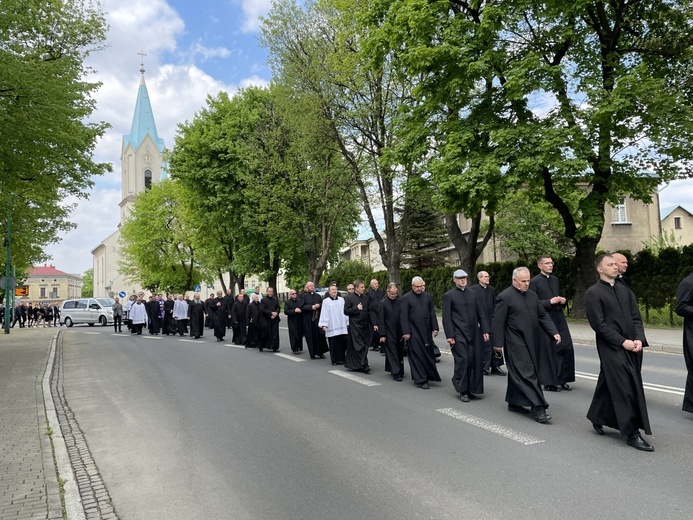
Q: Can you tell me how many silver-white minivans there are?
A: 1